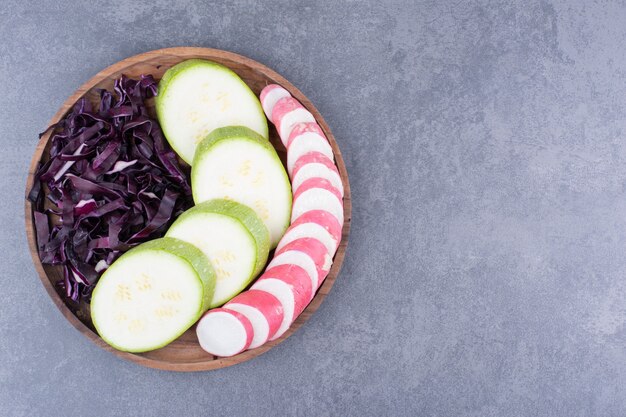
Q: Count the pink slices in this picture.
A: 10